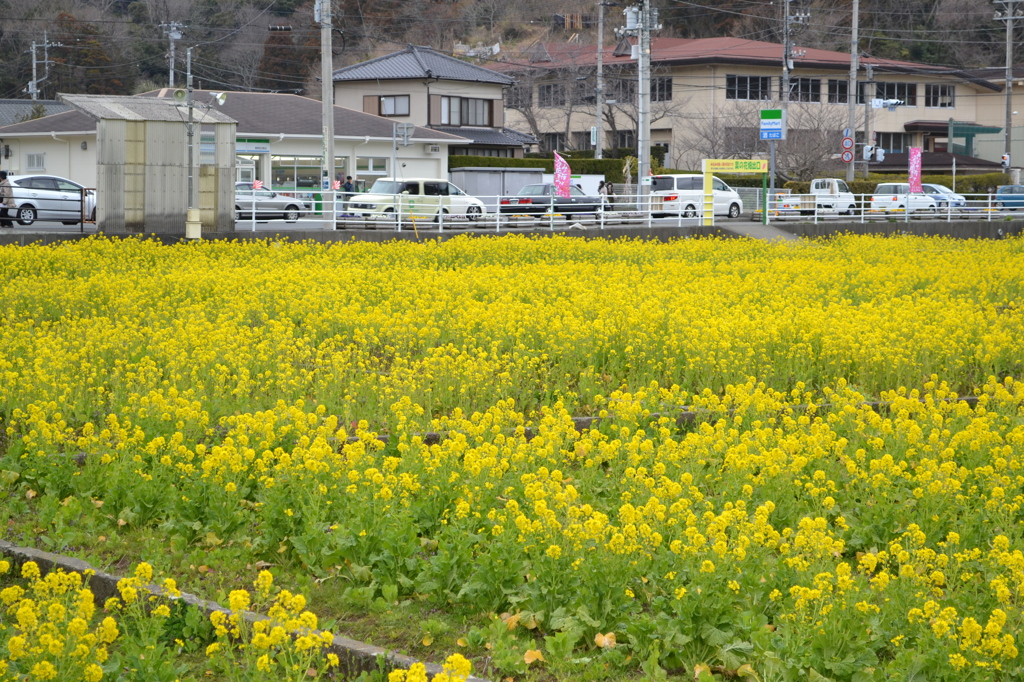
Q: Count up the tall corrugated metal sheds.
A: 1